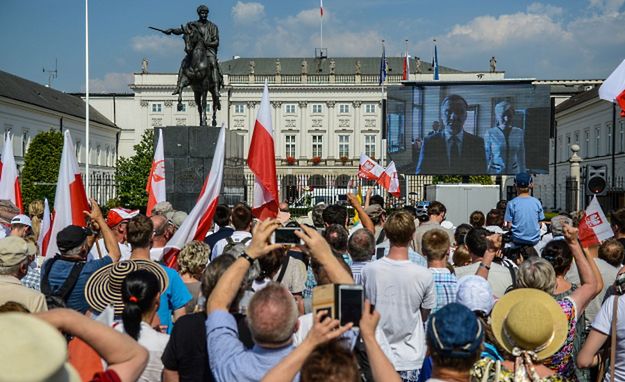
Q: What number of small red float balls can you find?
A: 0